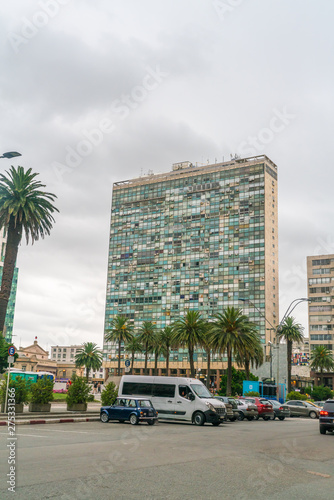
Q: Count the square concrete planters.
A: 3